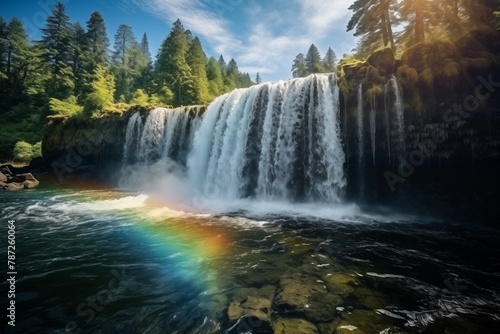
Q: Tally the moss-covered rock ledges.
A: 2